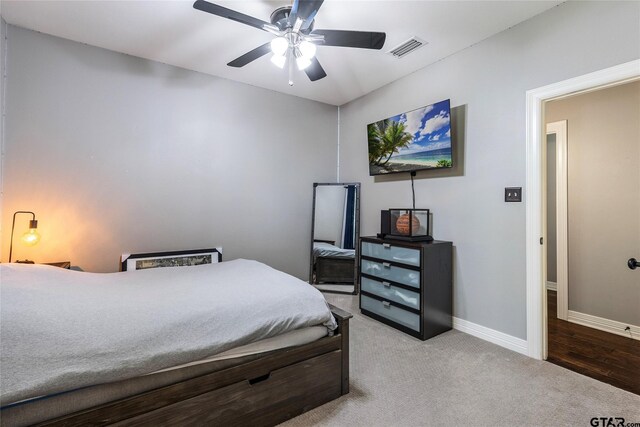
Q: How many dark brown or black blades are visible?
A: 5